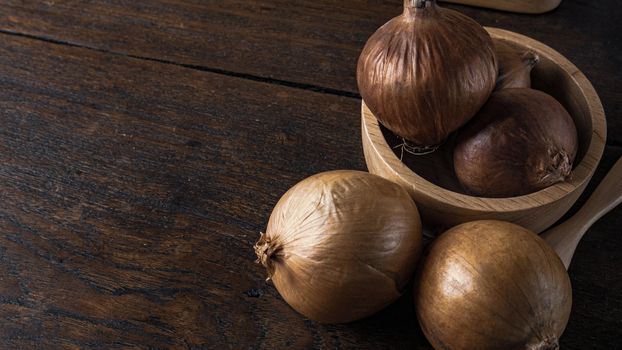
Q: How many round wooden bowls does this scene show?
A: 1